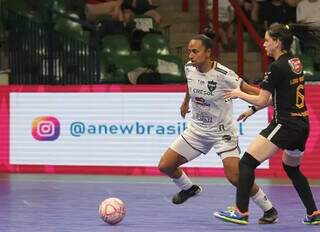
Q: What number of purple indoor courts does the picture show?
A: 1